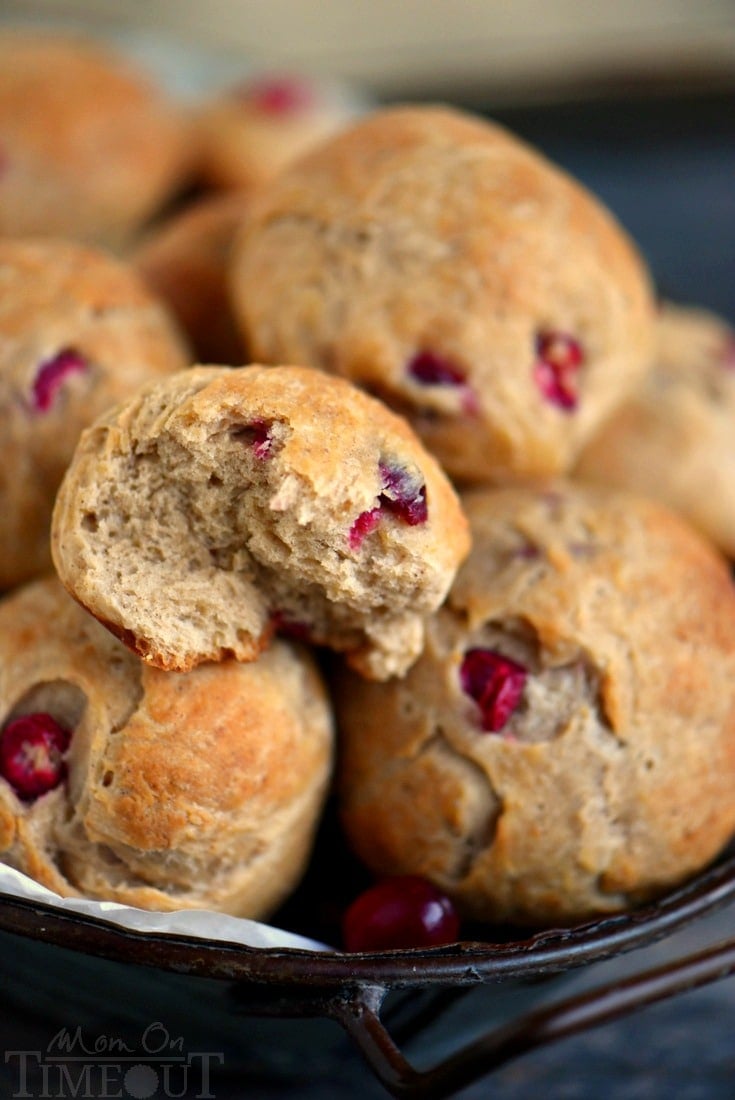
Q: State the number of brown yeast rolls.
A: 9